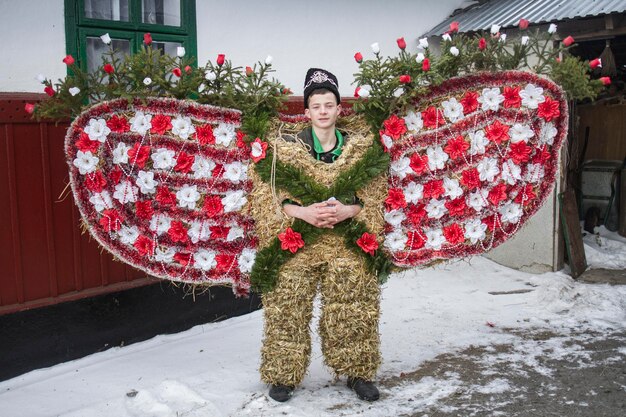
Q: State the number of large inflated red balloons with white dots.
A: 0